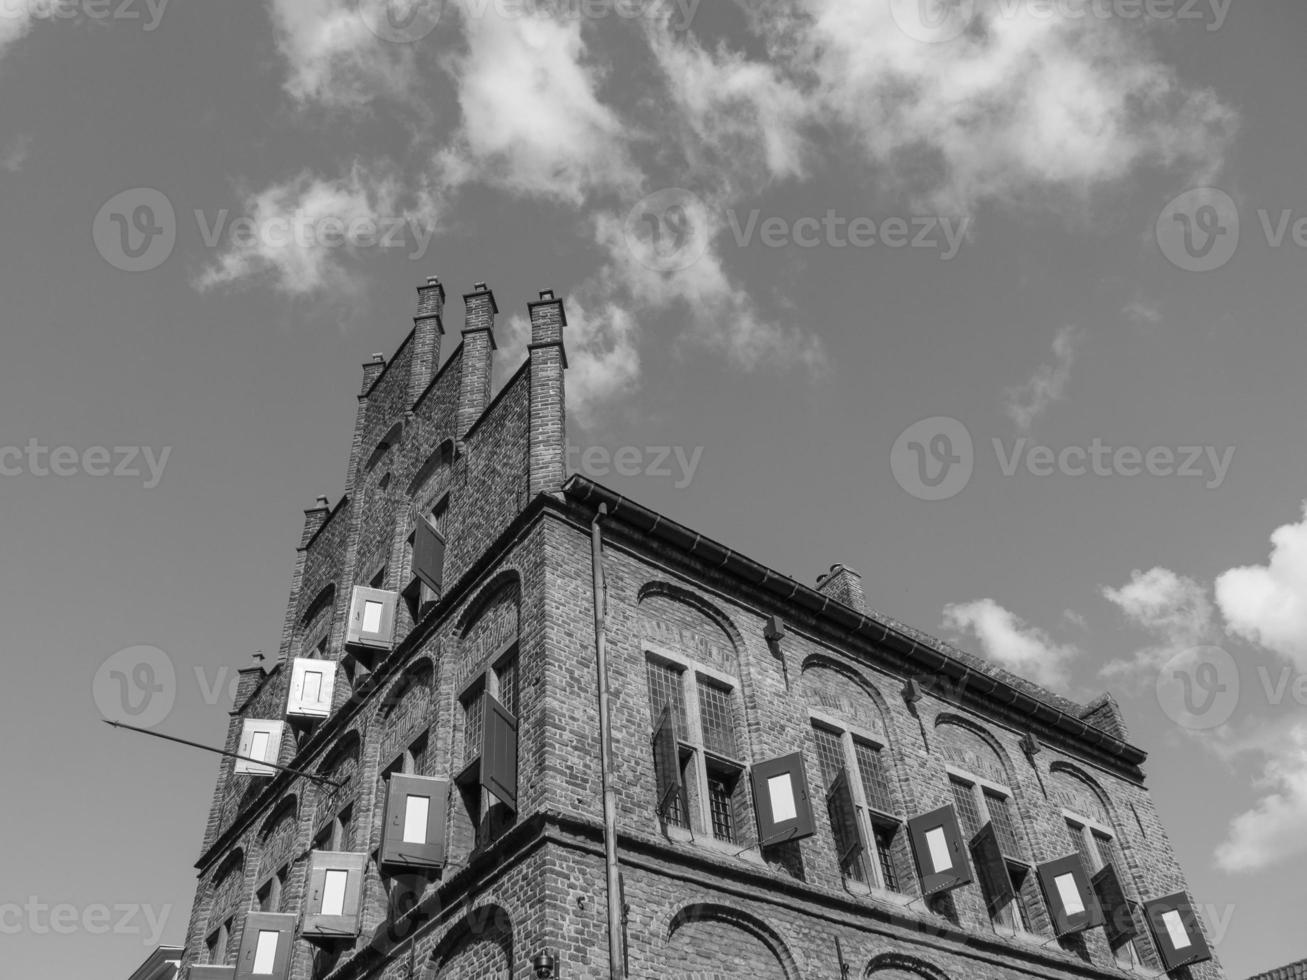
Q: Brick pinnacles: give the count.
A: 6